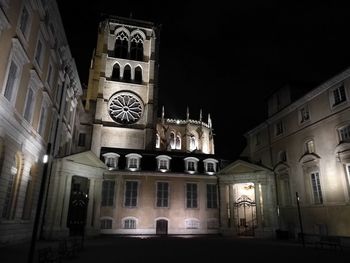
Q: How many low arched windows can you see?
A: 4